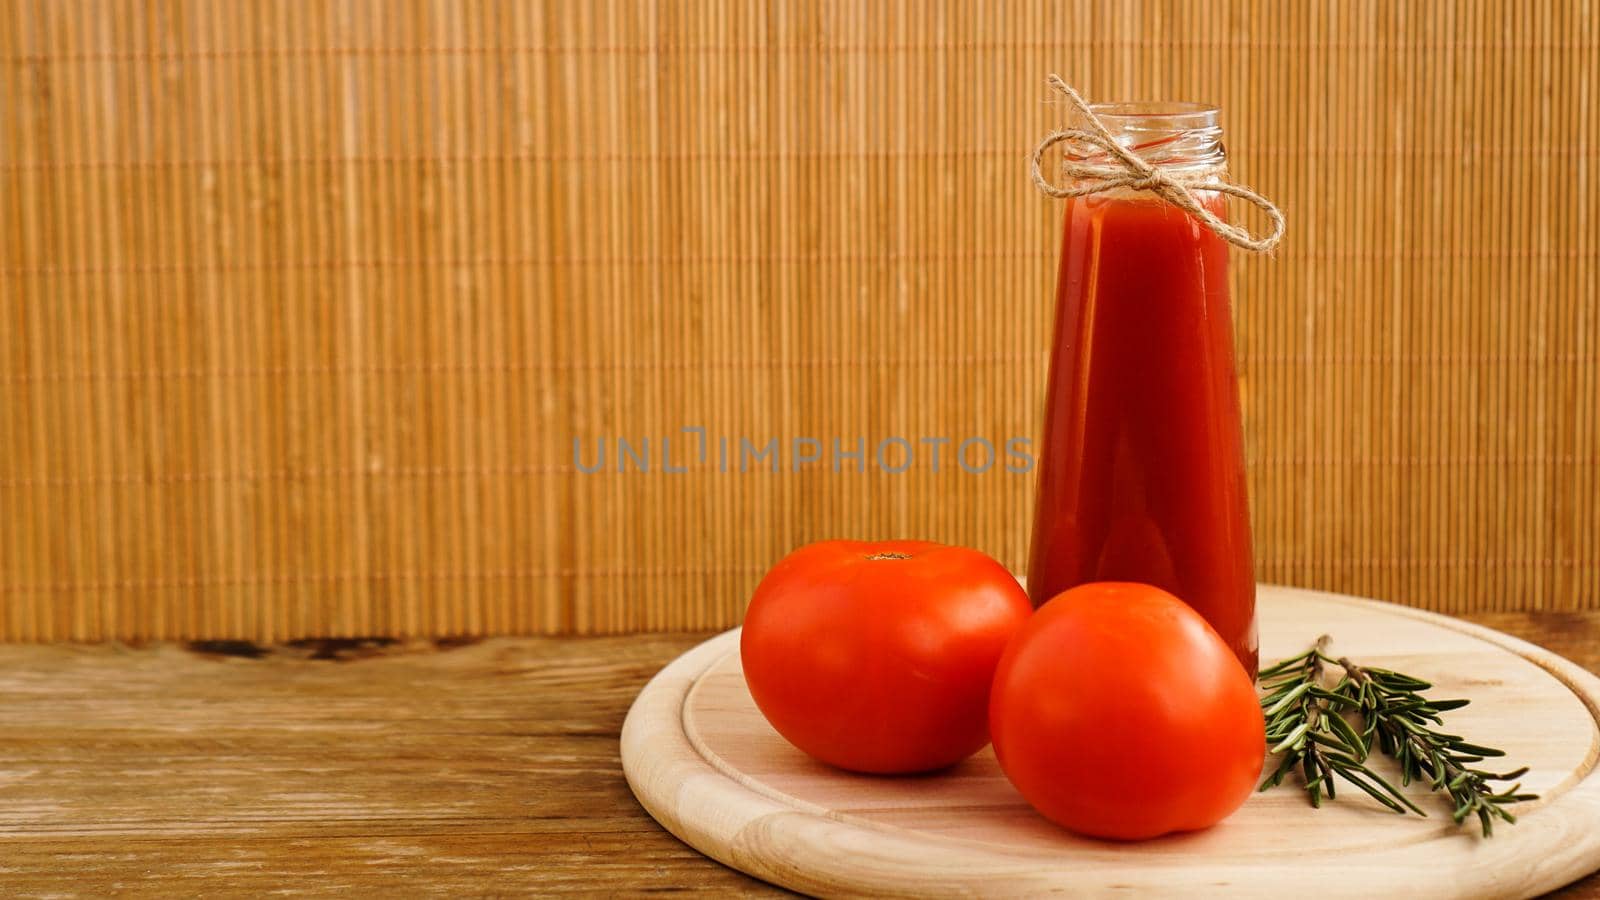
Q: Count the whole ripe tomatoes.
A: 2